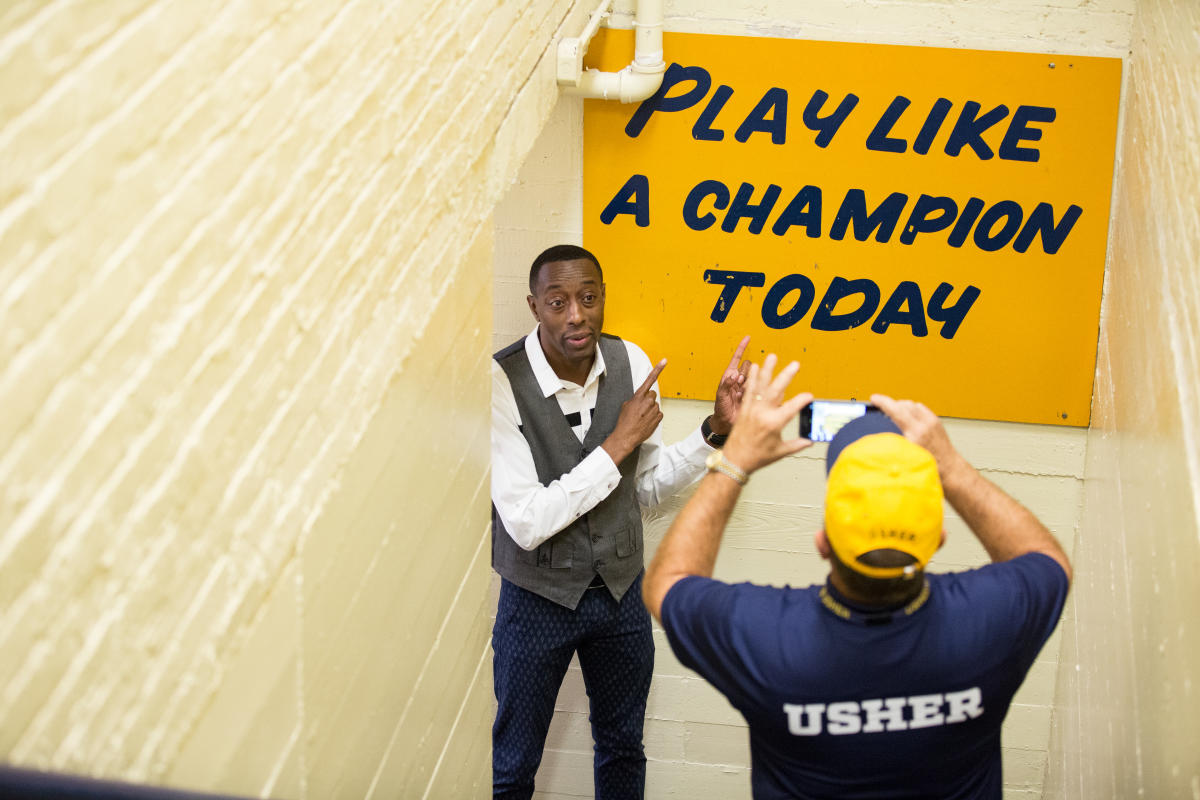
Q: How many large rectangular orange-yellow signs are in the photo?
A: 1